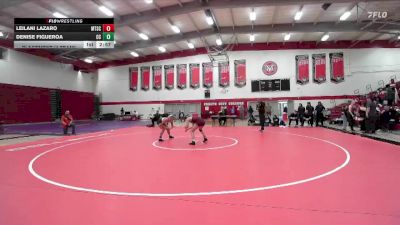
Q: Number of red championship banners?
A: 12